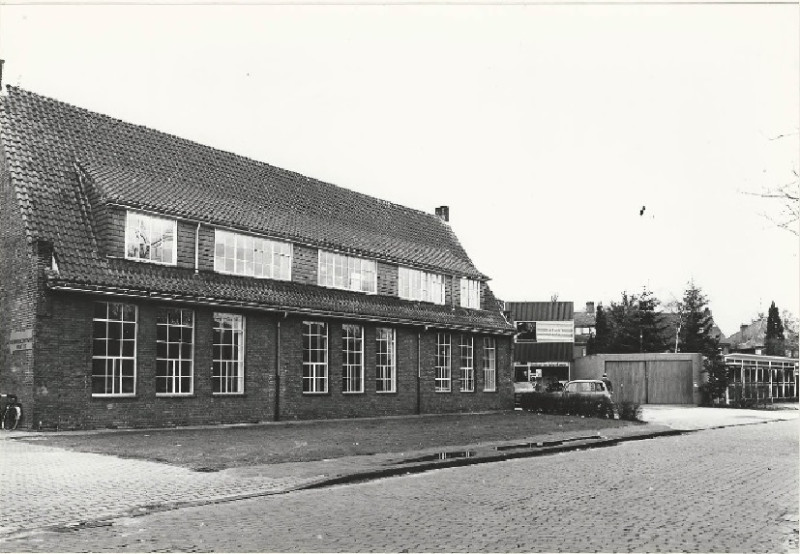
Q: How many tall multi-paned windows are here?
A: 9